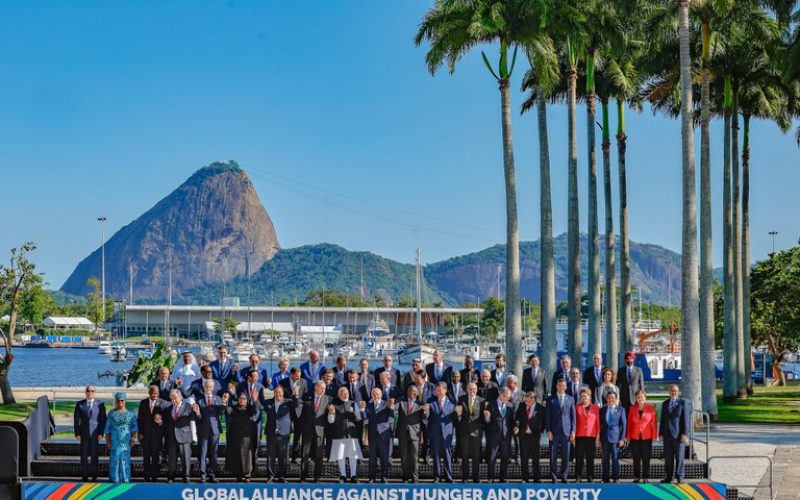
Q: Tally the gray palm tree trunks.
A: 11